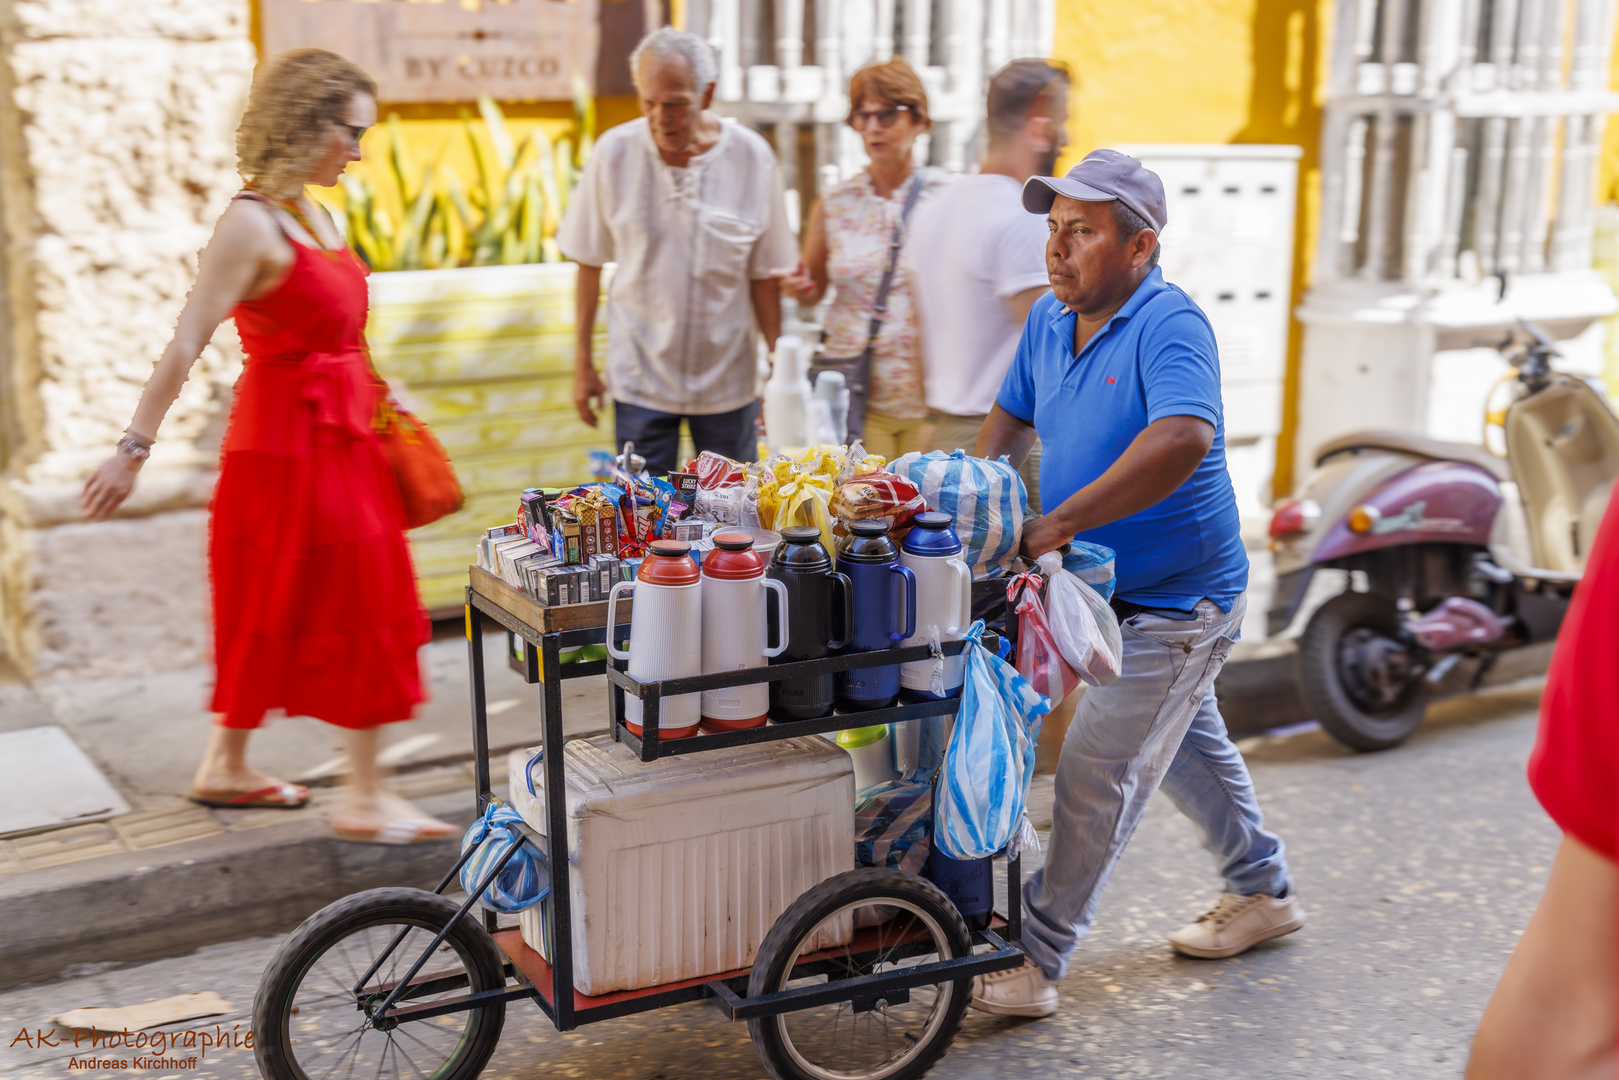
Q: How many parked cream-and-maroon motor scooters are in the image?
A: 1